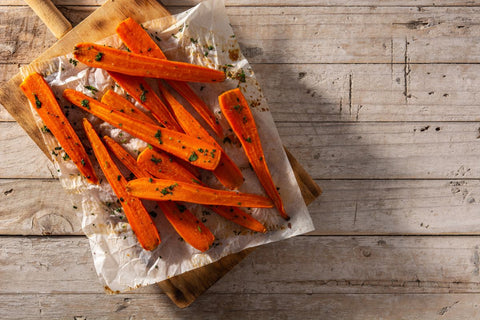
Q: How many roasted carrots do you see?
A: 12